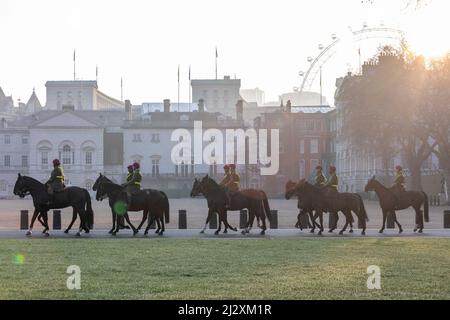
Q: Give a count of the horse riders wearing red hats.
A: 8